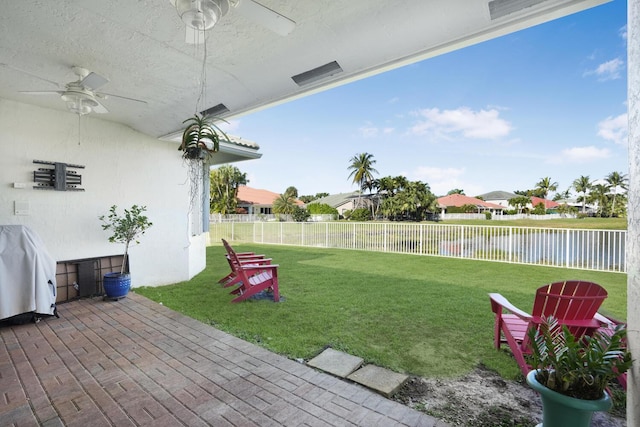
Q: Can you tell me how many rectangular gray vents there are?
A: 3